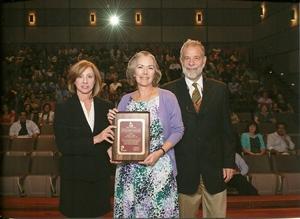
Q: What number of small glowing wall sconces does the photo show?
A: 6